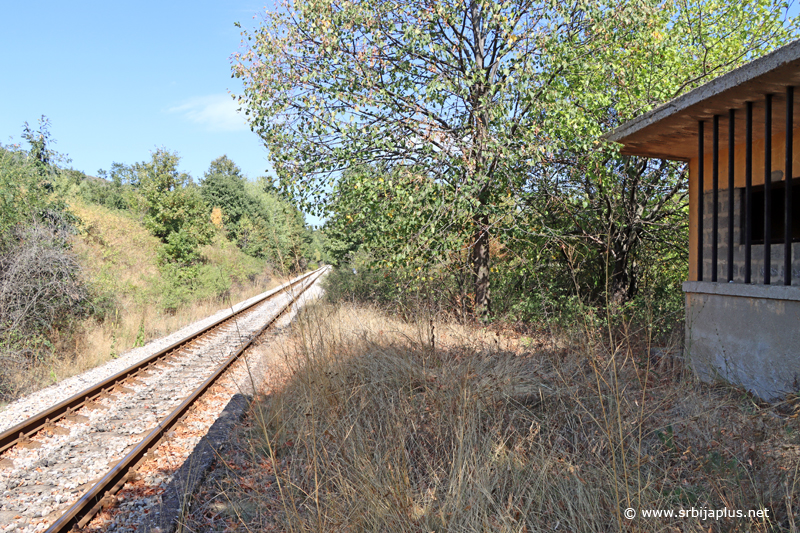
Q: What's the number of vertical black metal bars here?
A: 6